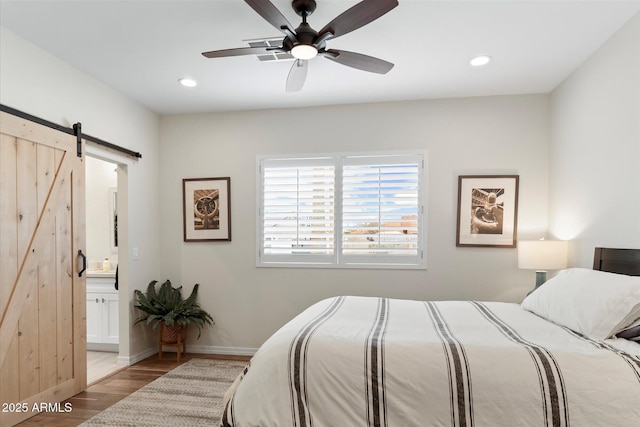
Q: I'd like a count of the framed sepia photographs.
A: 2